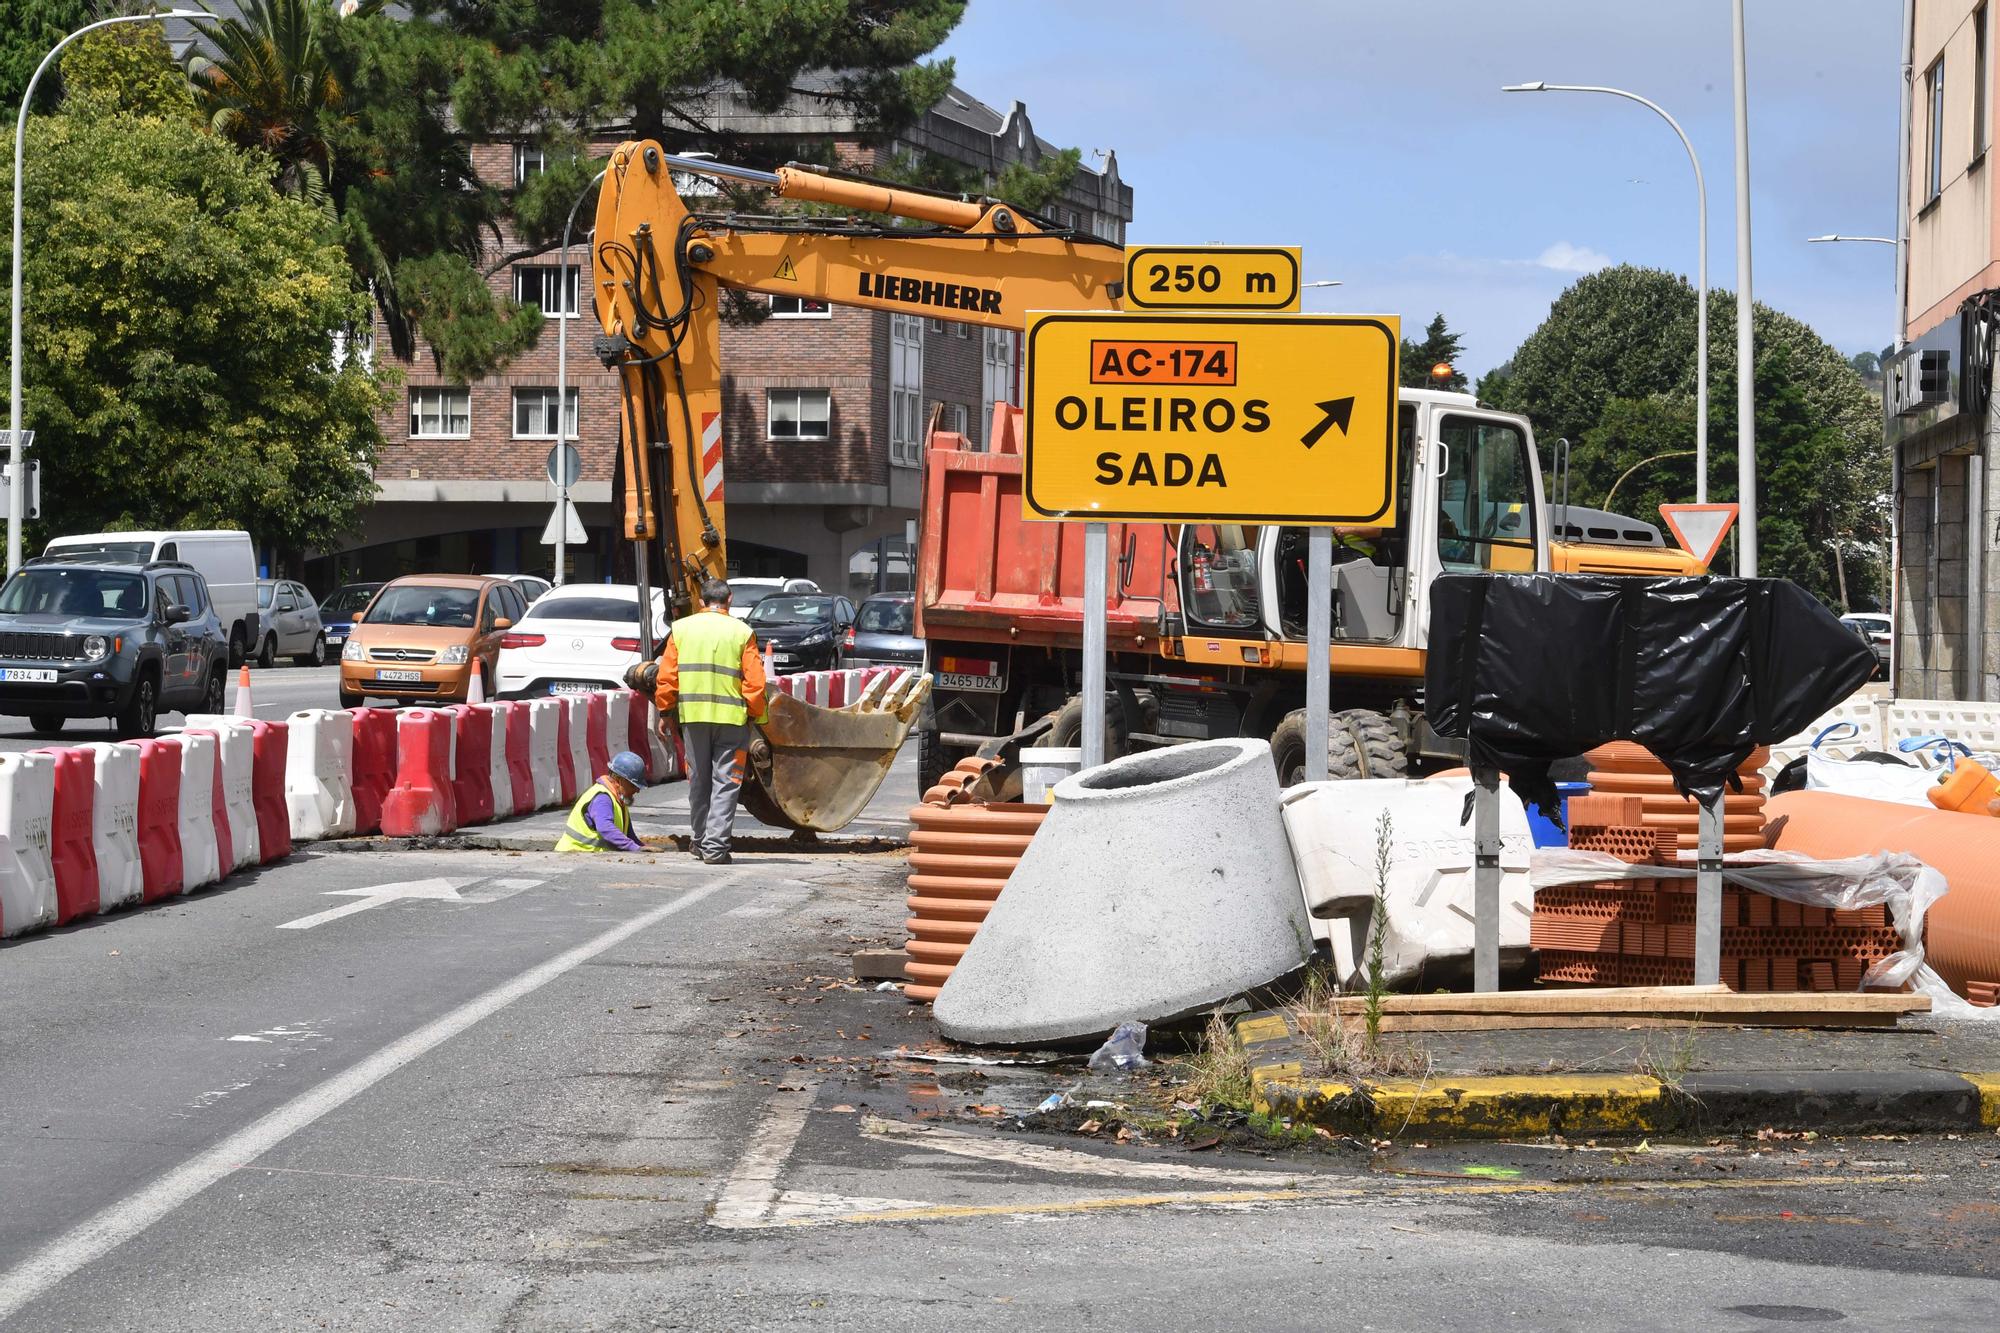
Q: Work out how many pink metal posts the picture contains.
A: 0